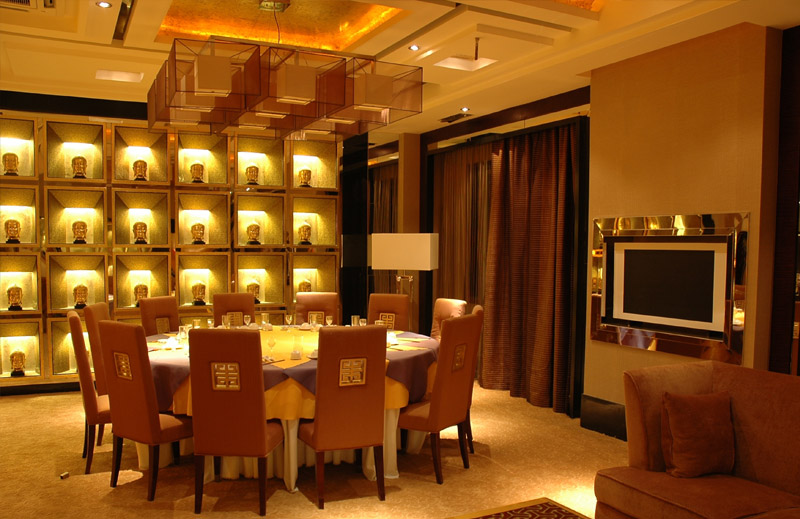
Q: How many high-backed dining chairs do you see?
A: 12